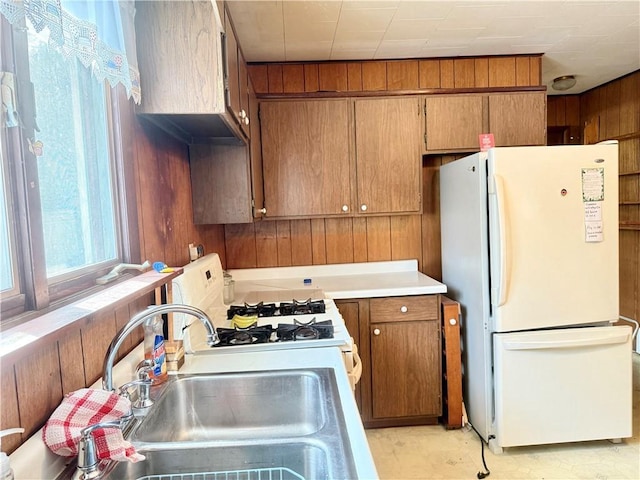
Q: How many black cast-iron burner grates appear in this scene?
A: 4